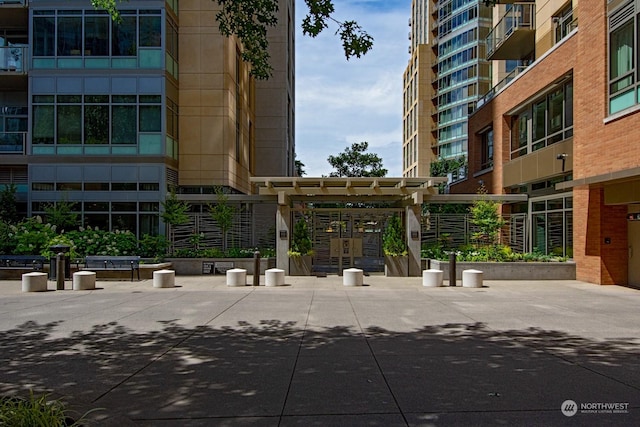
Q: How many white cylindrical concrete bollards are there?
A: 8